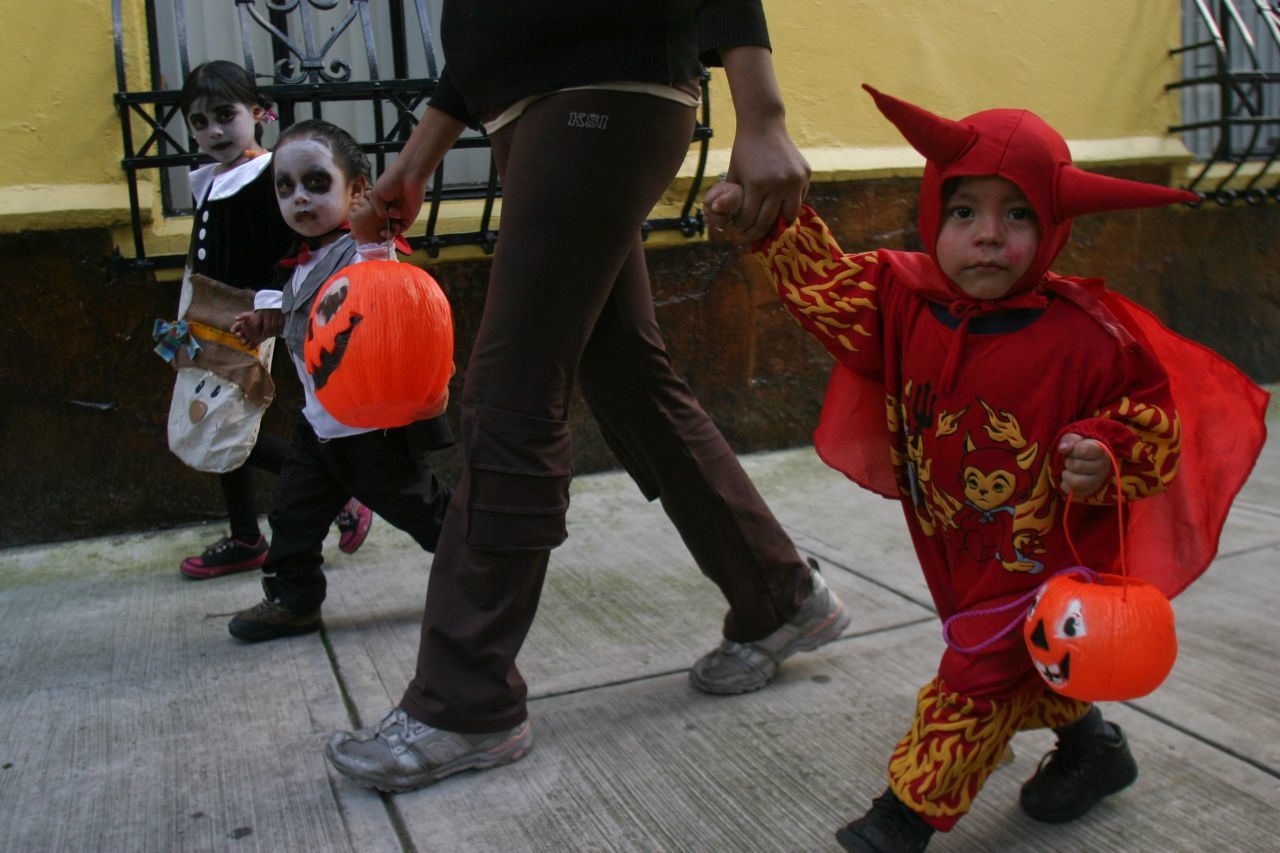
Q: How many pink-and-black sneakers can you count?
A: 2